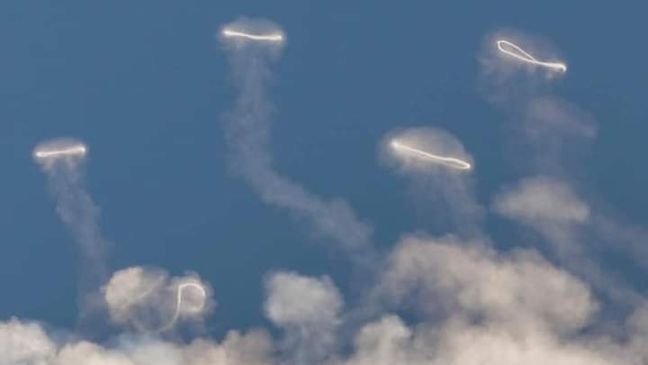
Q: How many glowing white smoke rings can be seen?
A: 5